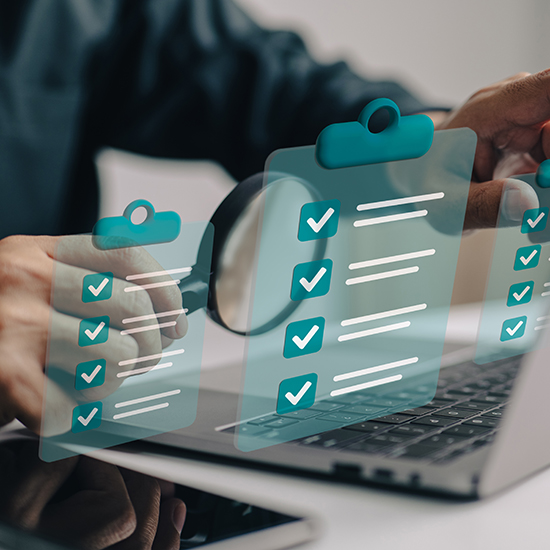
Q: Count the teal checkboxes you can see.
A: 12